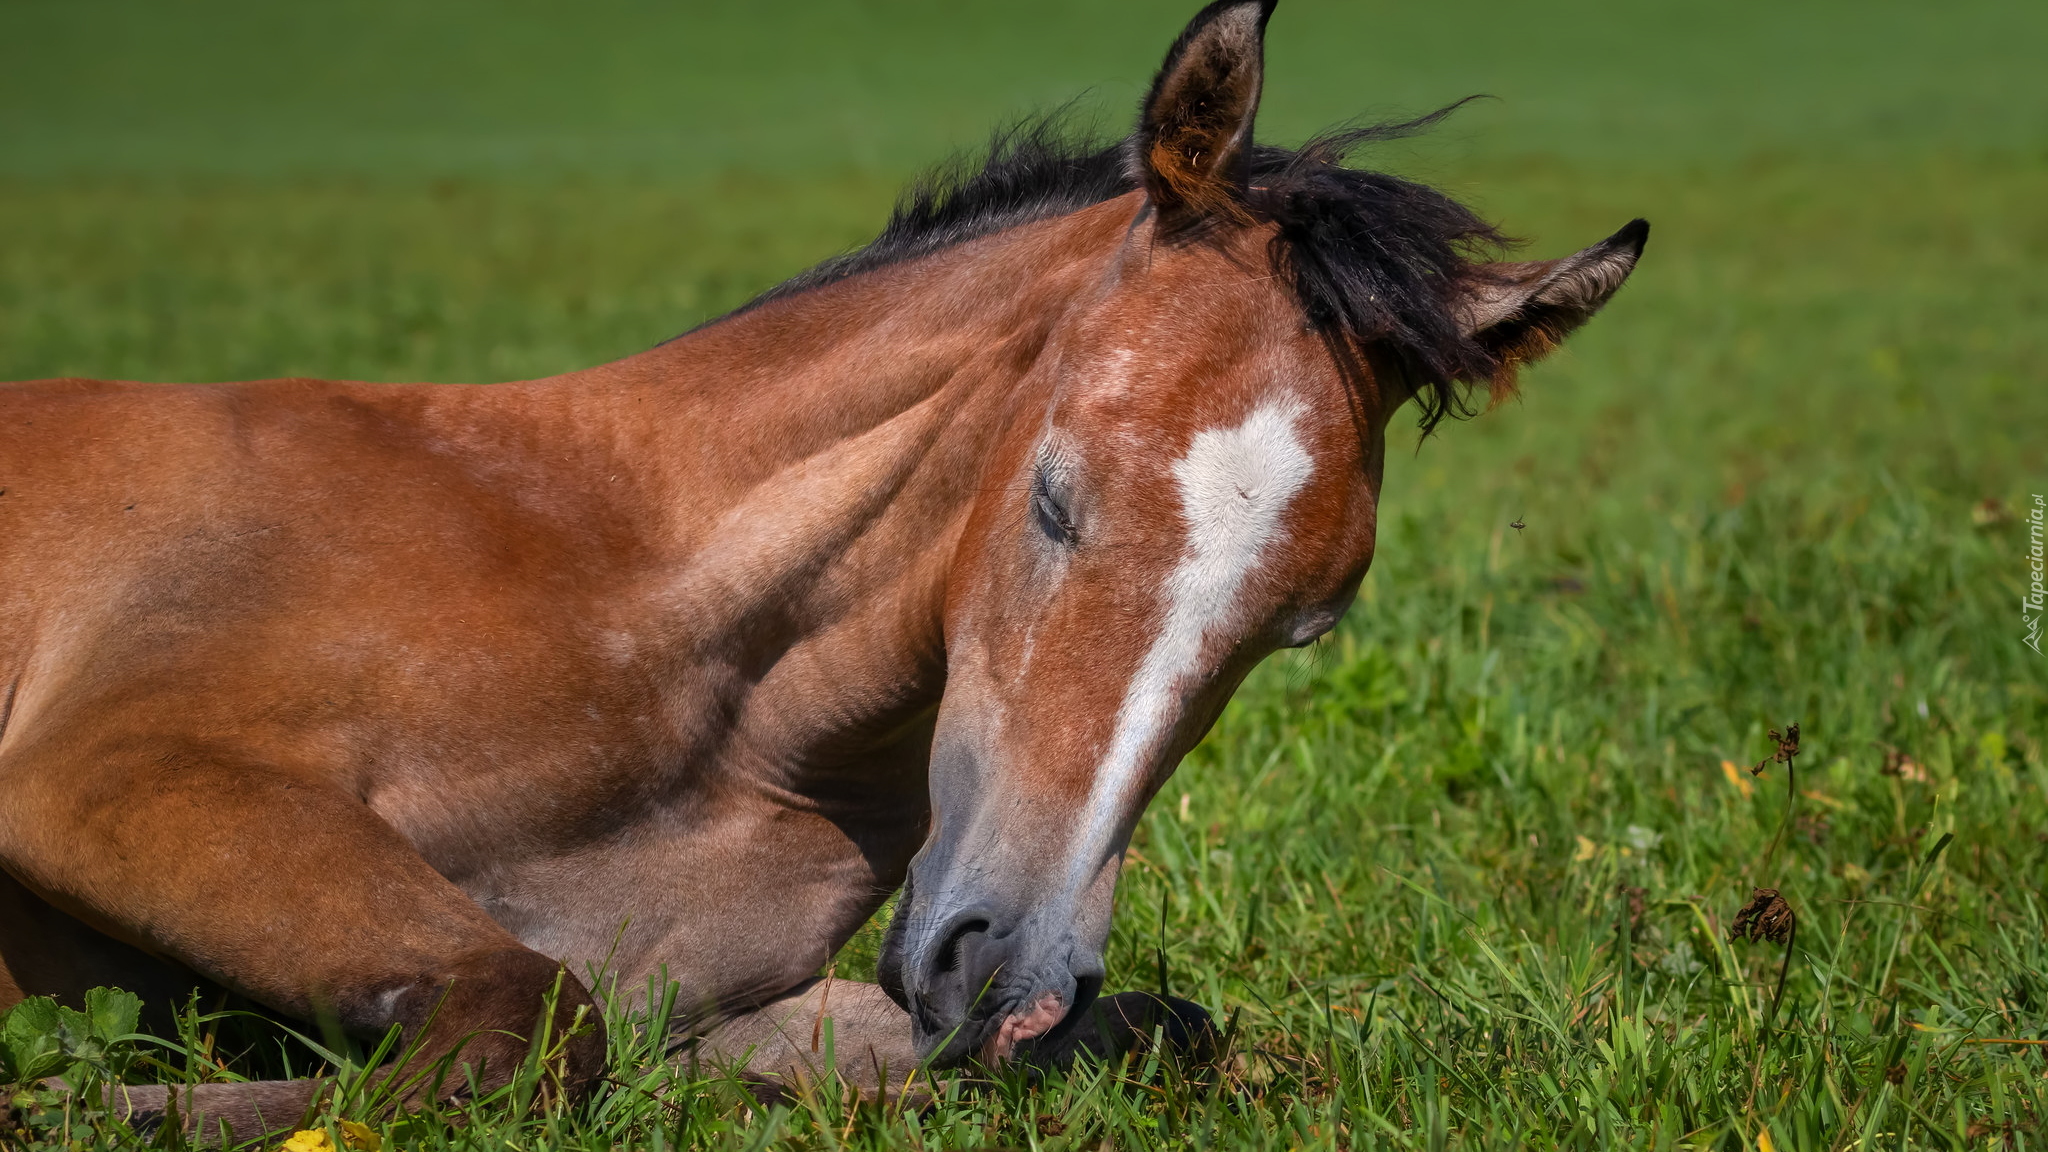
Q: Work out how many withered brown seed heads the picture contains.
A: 2